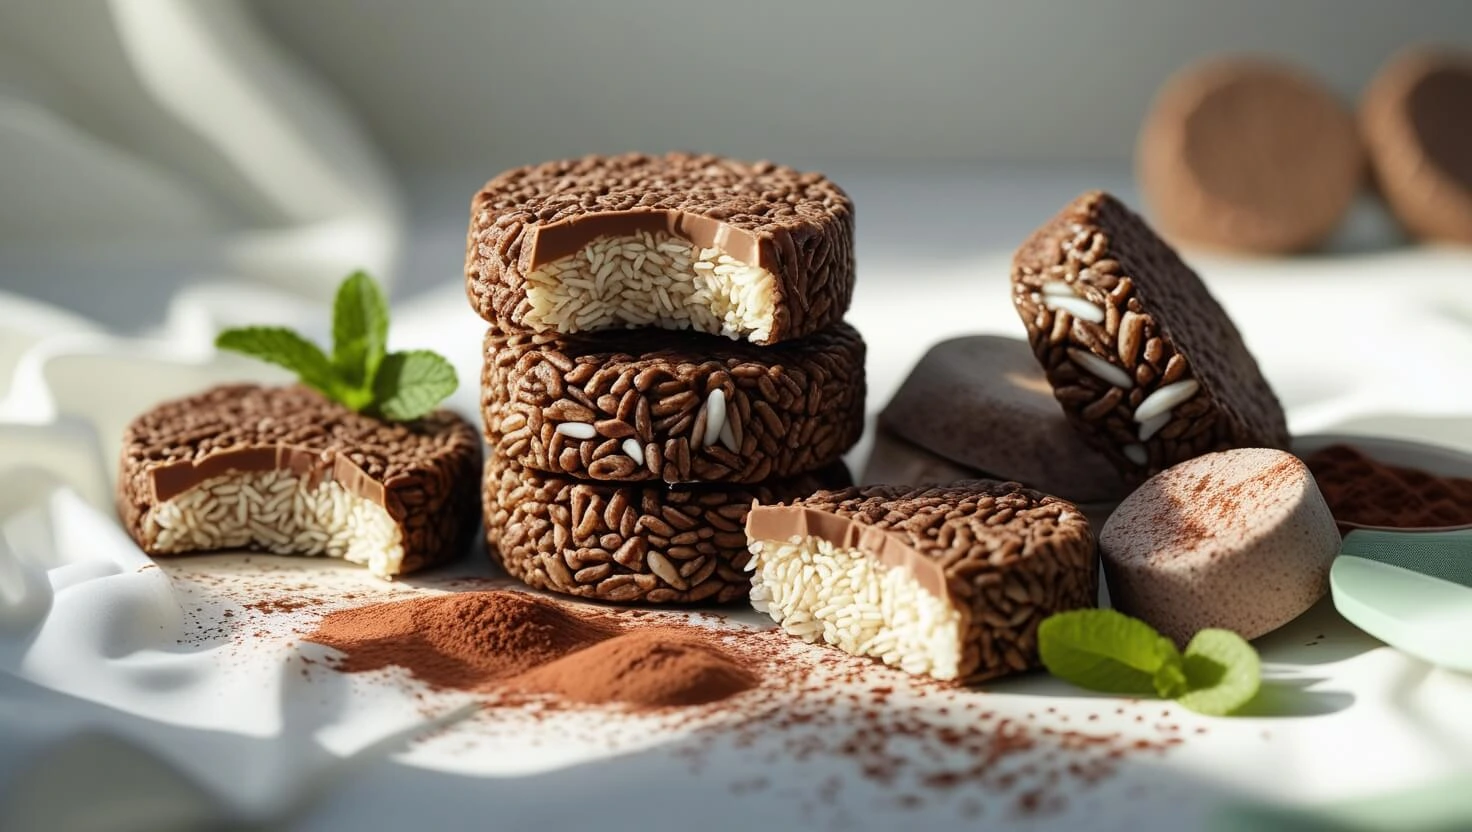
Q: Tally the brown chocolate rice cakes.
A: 6